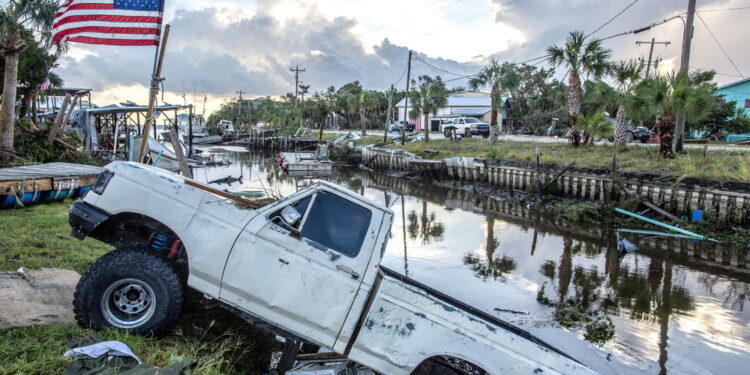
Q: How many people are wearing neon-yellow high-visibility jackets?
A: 0